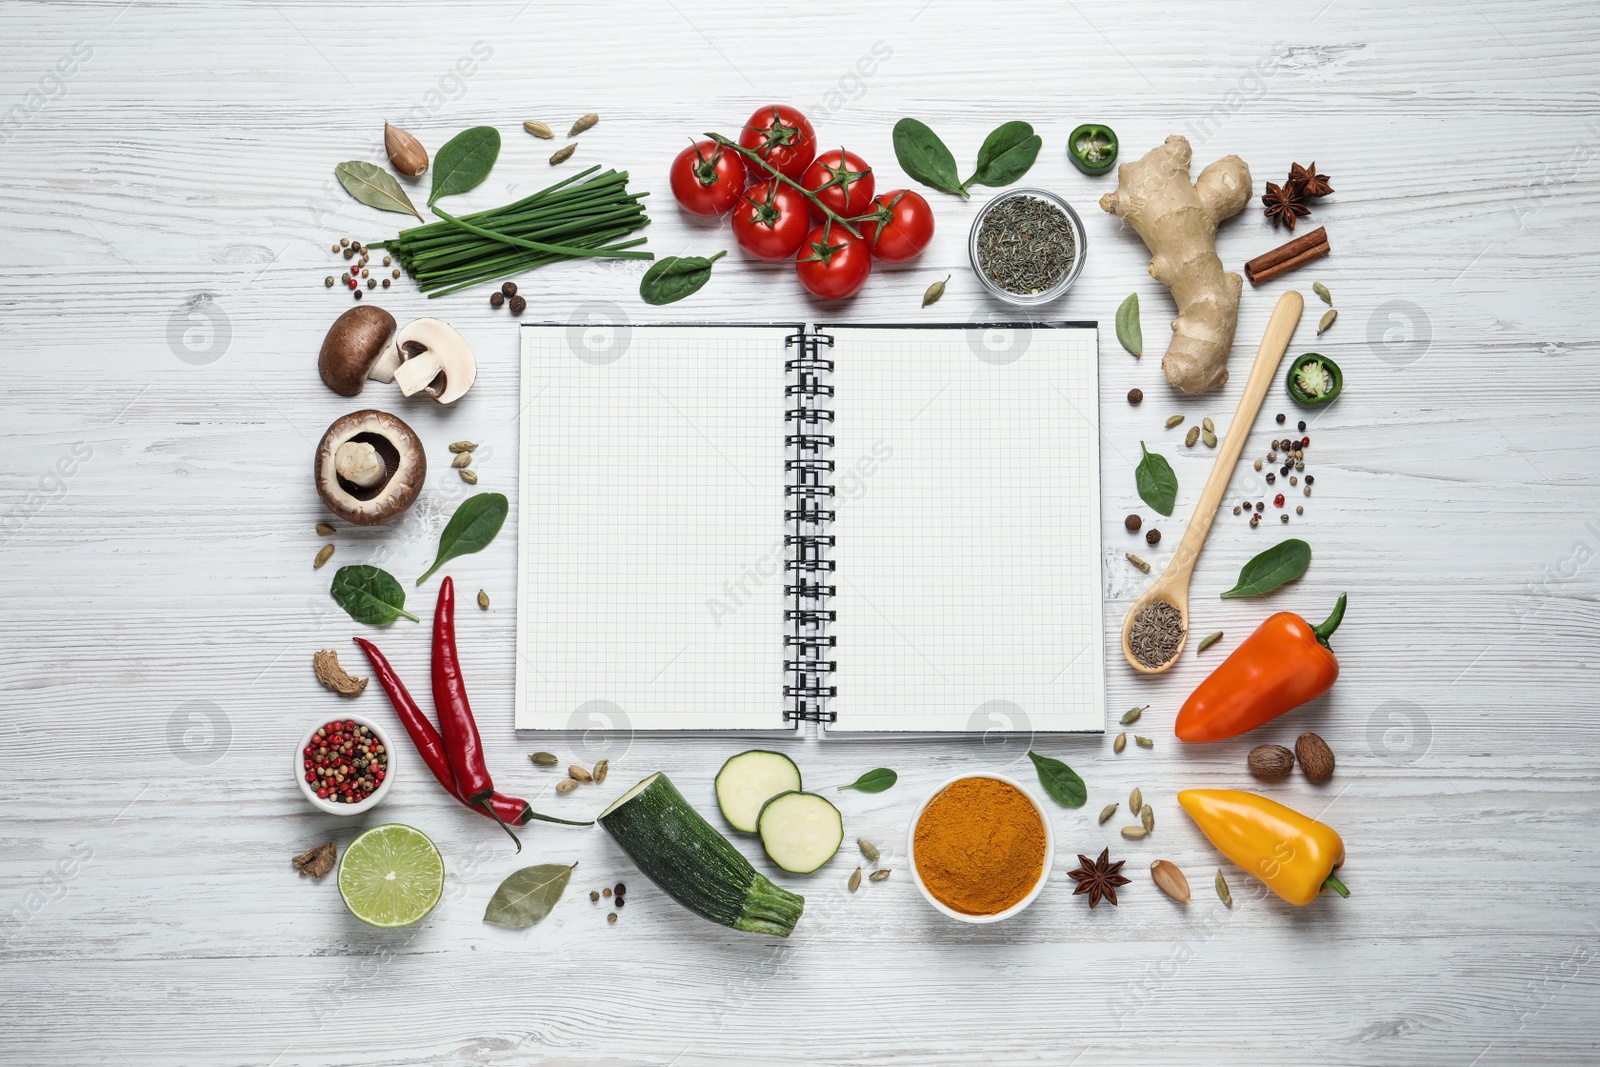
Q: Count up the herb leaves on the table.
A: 13